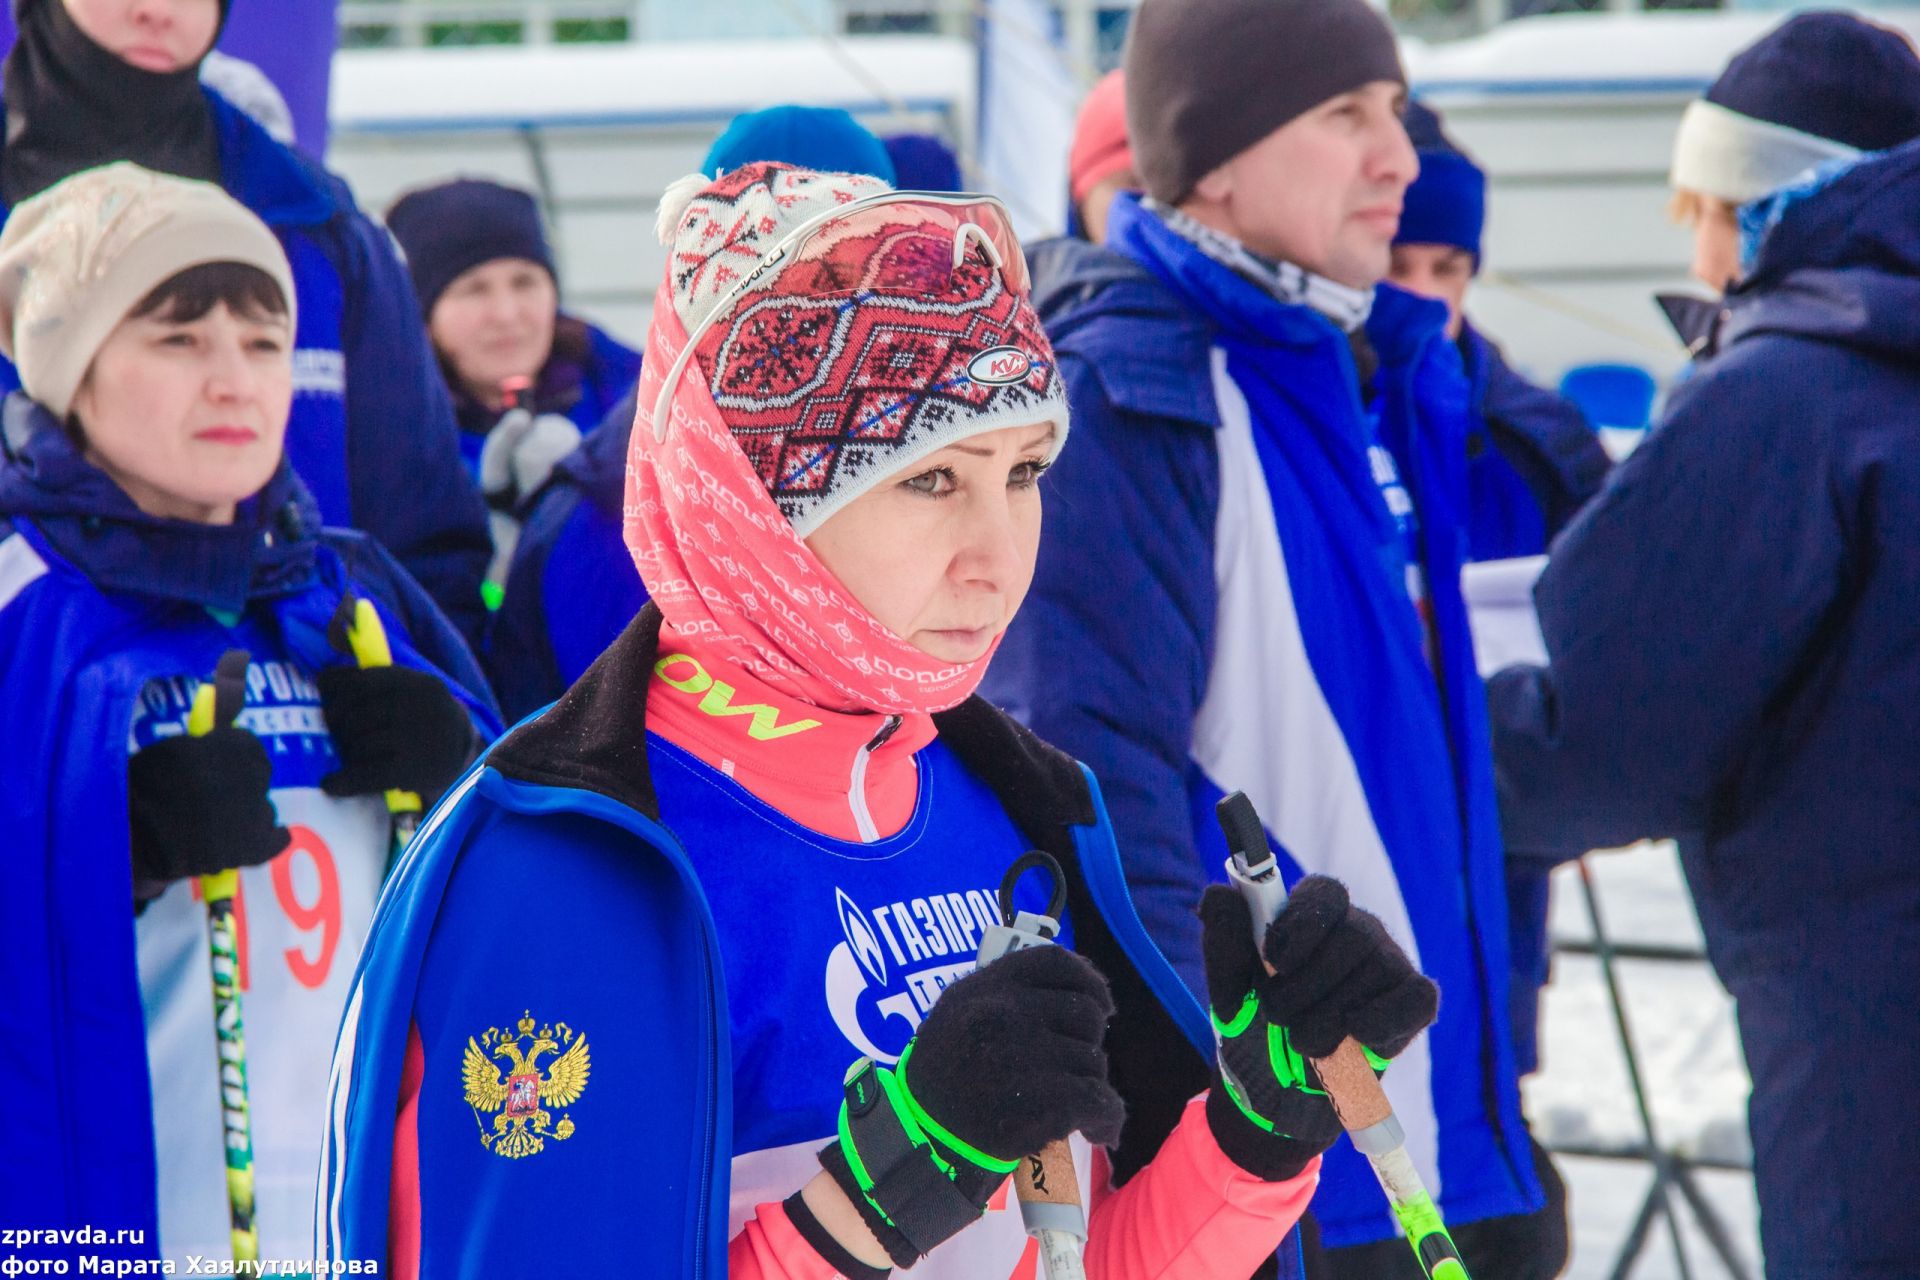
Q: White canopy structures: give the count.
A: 2